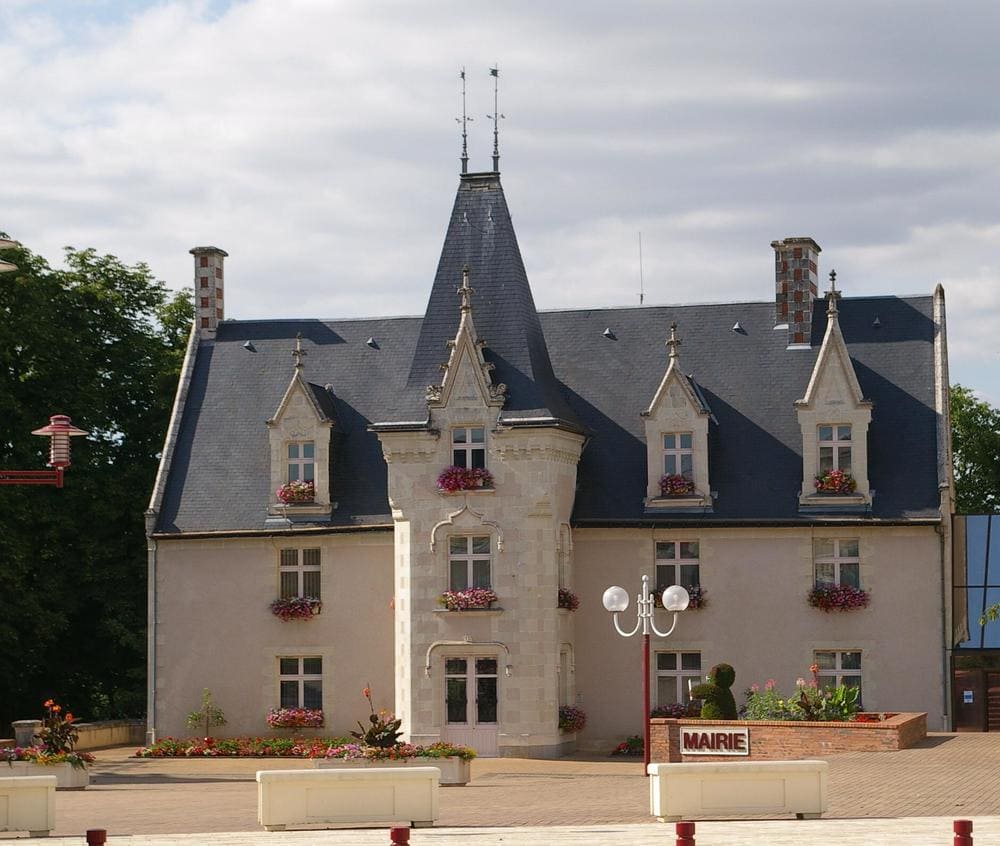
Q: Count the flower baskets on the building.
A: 12